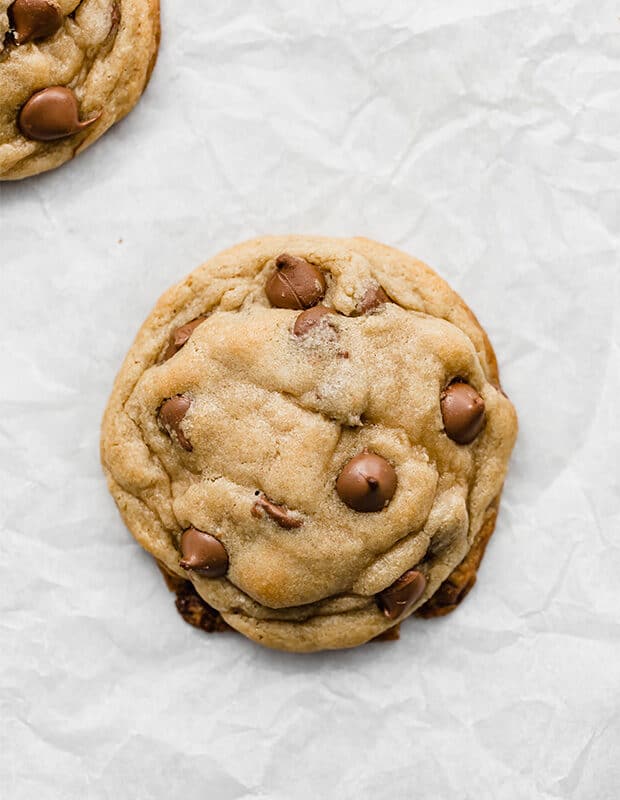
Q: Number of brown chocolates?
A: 12